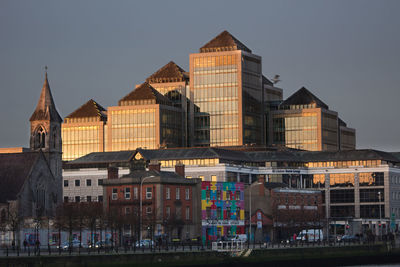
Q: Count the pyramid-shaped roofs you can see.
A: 5